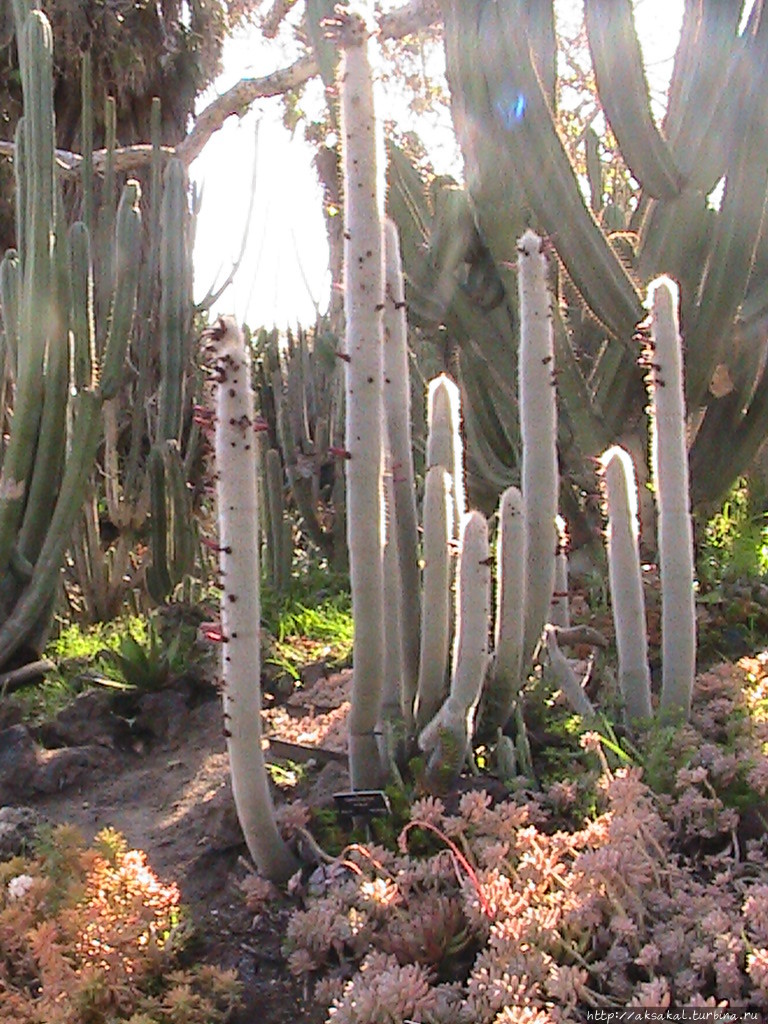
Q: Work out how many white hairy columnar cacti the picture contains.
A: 11